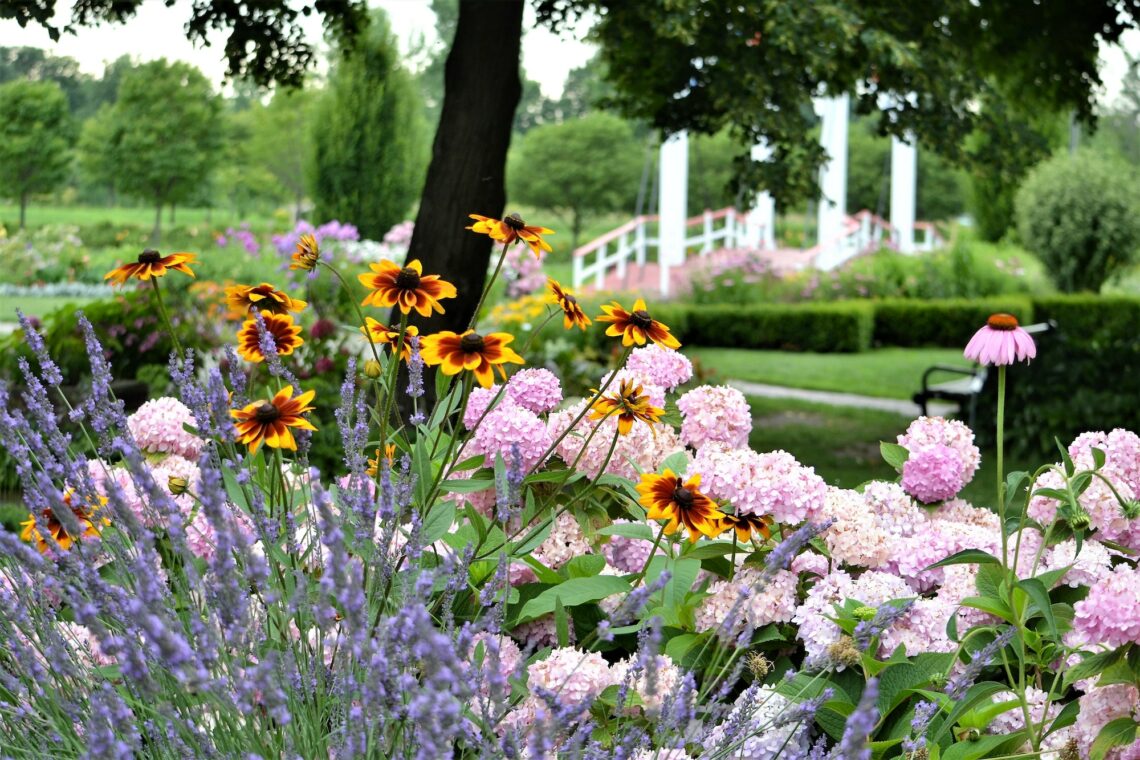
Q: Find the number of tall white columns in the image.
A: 4